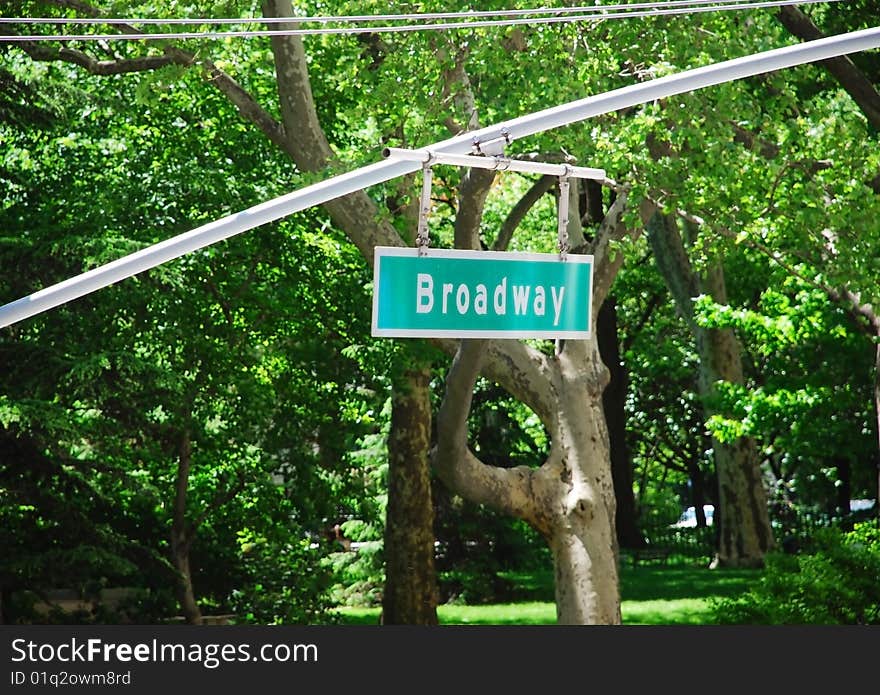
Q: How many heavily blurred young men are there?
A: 0